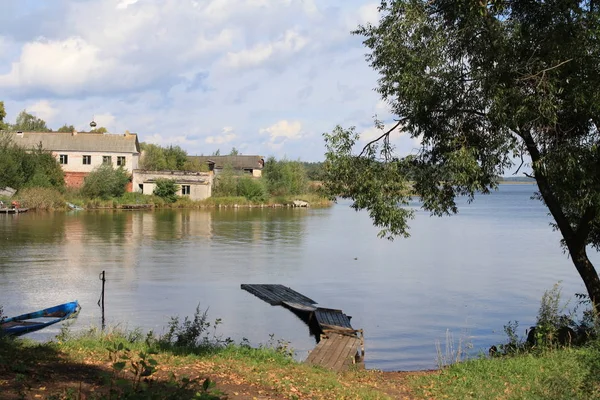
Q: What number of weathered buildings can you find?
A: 3